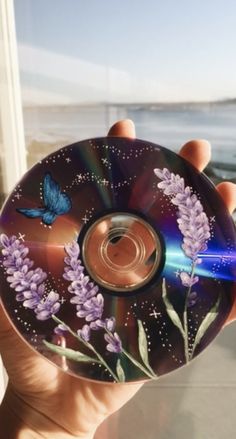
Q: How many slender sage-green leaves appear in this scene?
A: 5